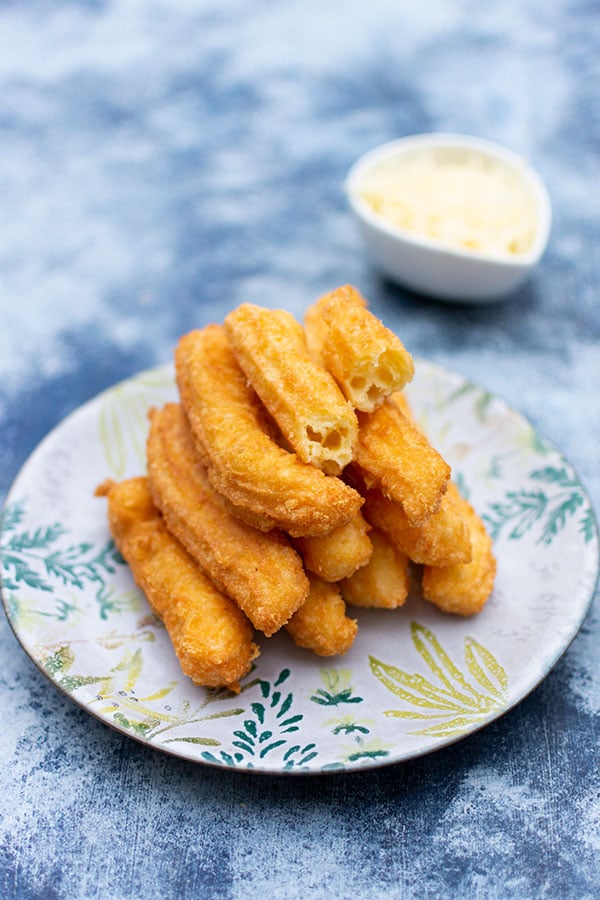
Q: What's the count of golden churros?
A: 11